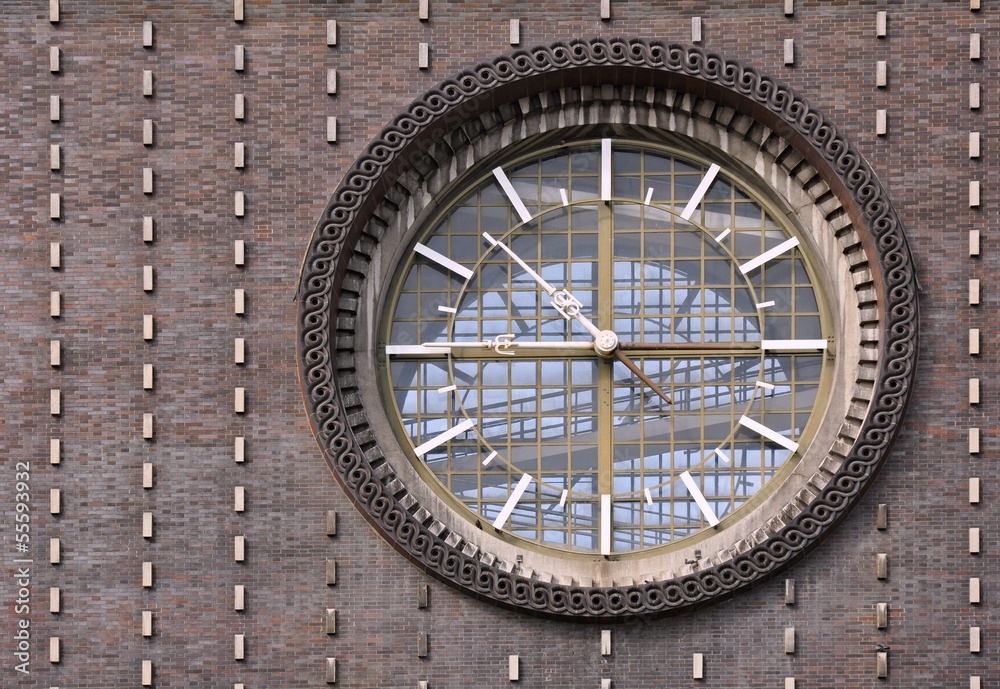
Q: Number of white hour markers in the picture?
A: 12